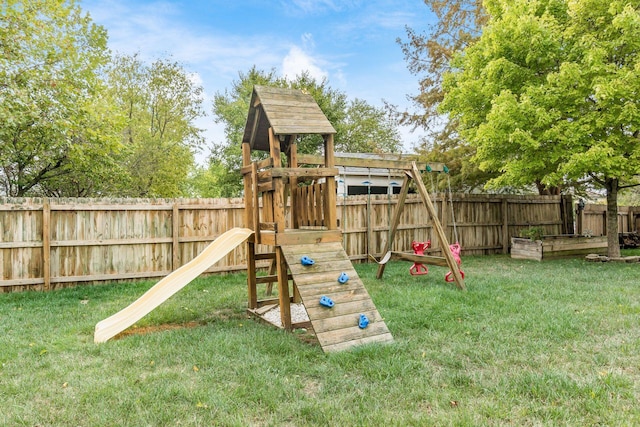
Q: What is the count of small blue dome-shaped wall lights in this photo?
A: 3